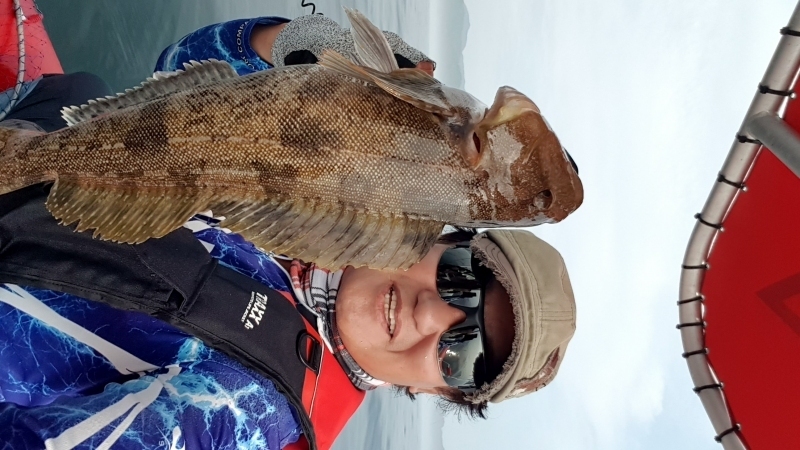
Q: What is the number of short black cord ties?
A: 11